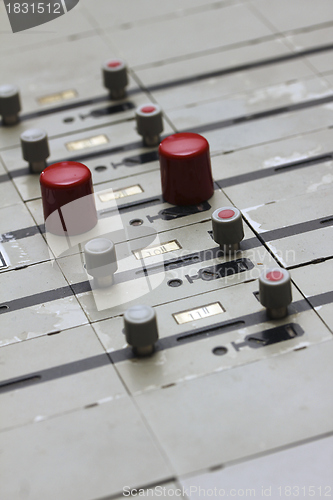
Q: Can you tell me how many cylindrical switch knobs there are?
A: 10